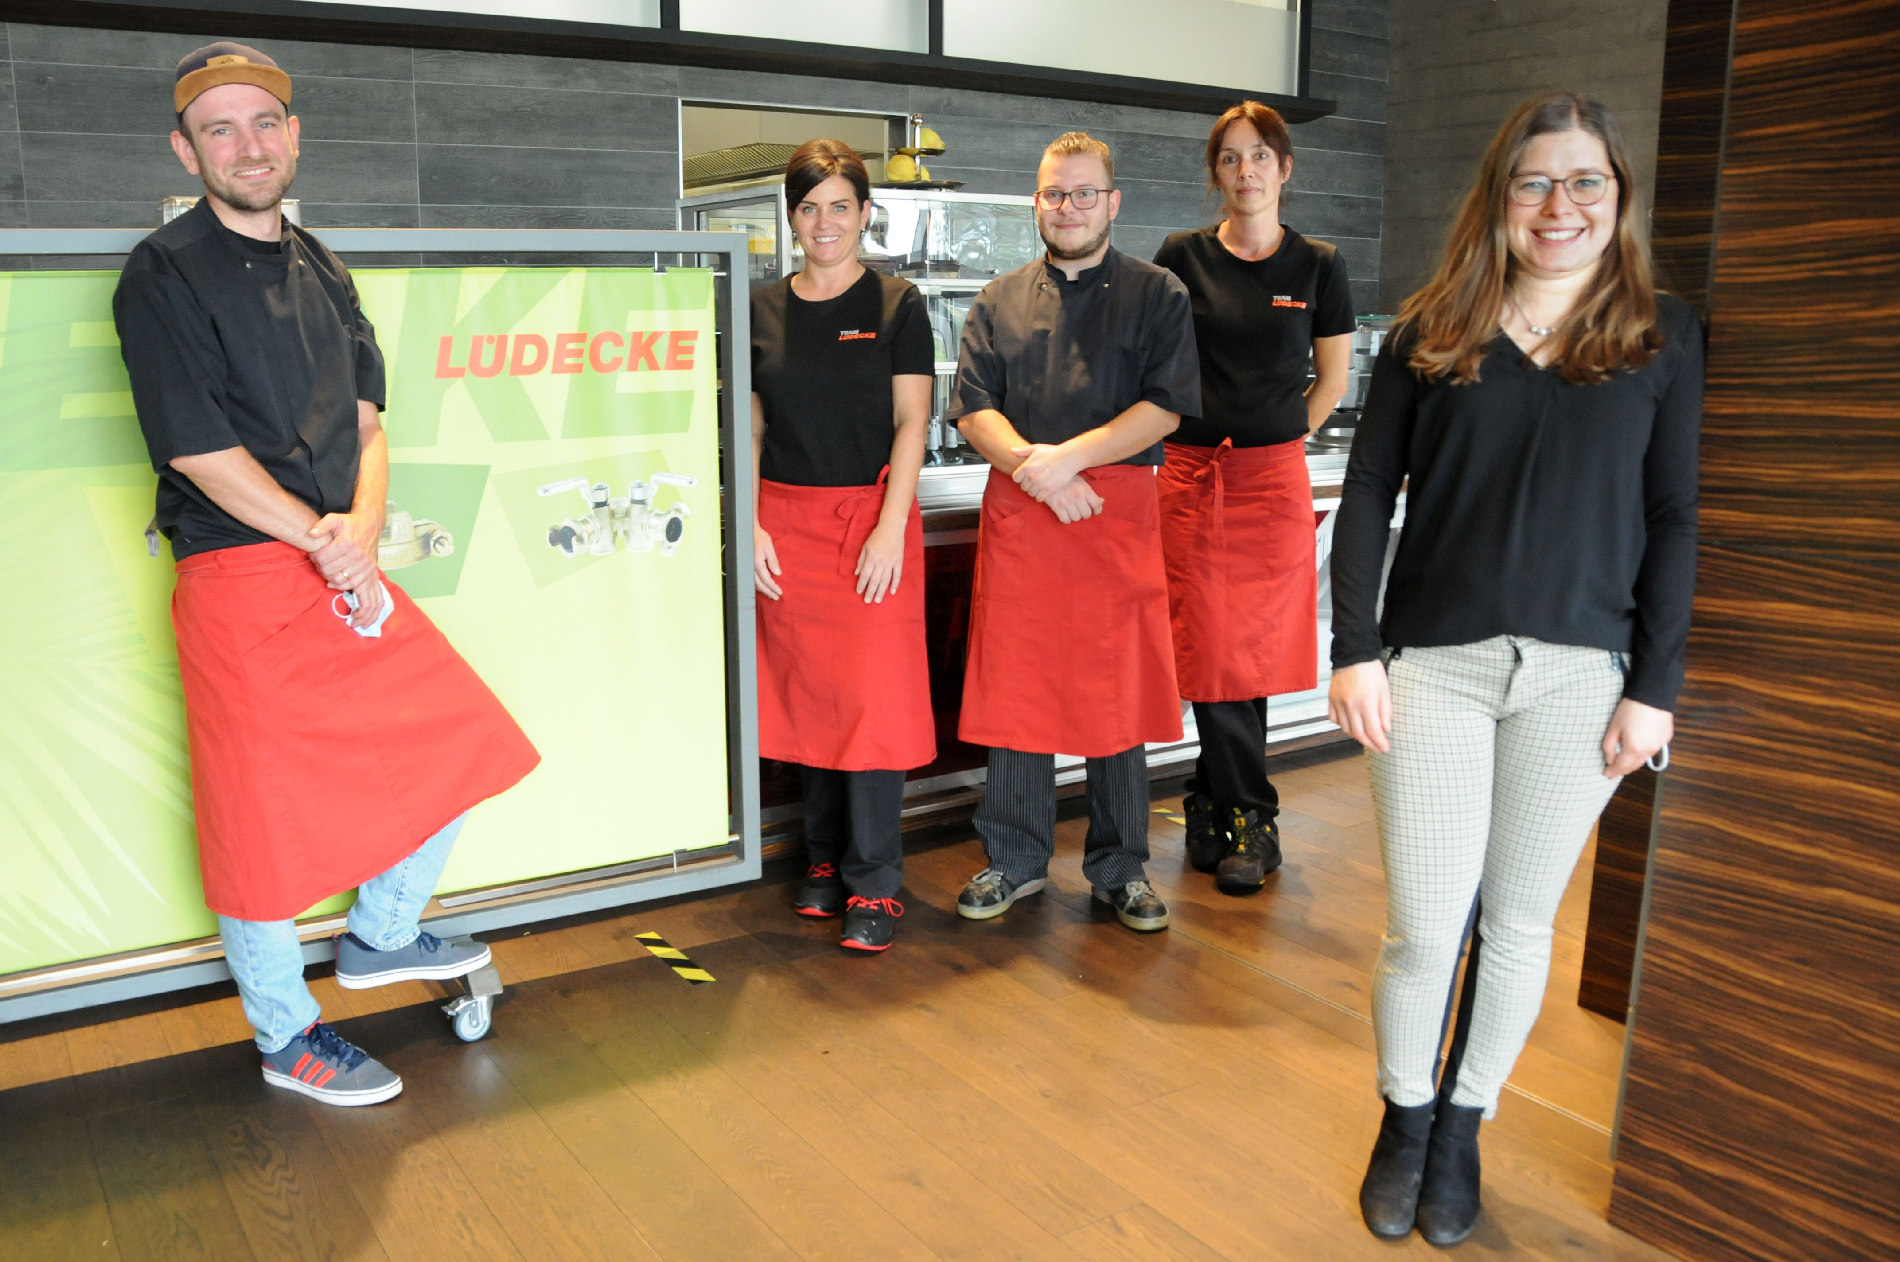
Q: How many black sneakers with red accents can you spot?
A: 2